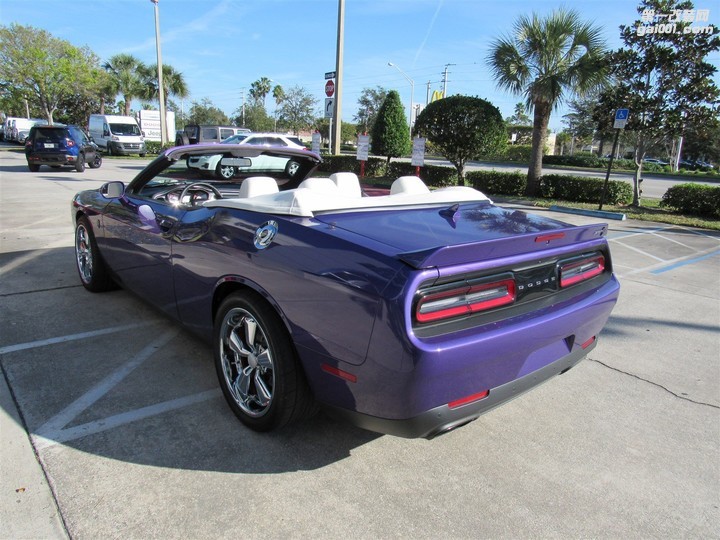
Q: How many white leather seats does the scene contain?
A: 4